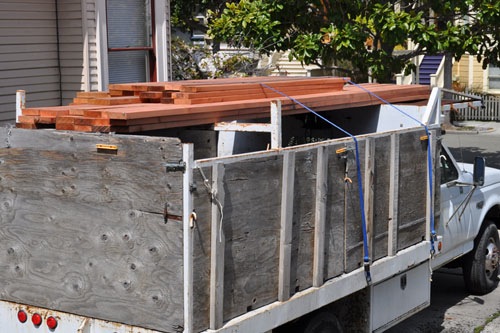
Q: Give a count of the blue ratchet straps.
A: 2